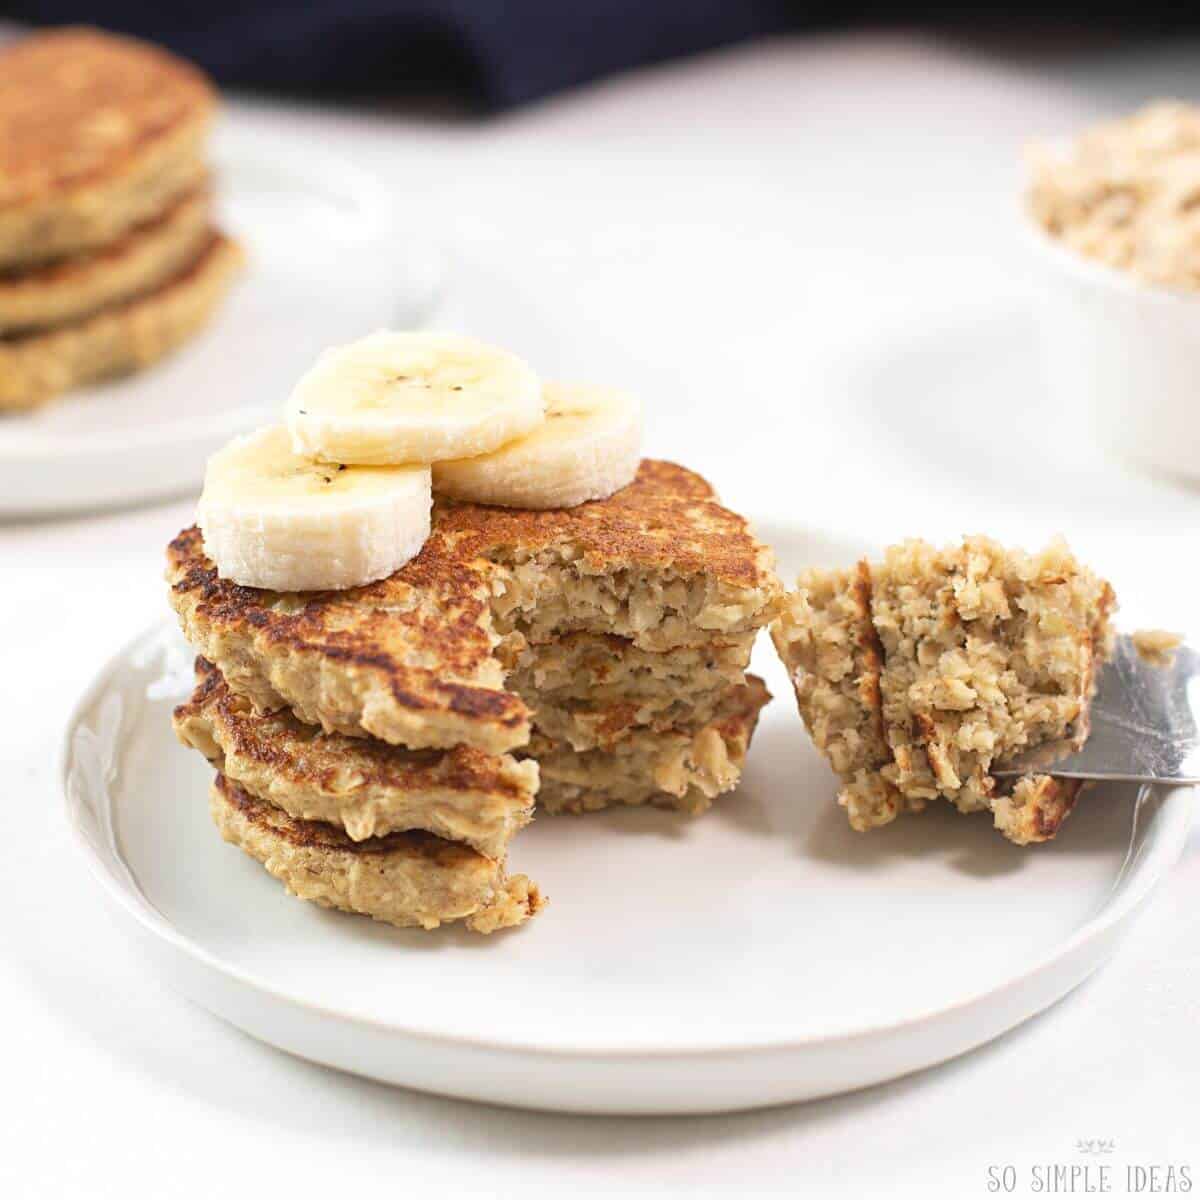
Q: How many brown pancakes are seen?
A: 6